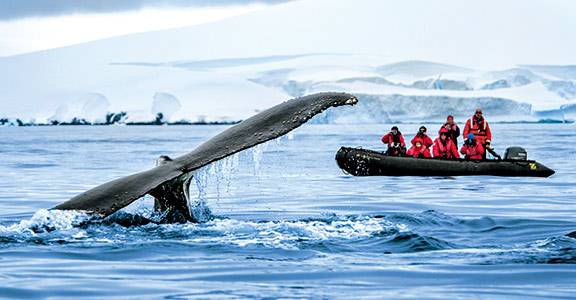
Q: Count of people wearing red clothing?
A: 7